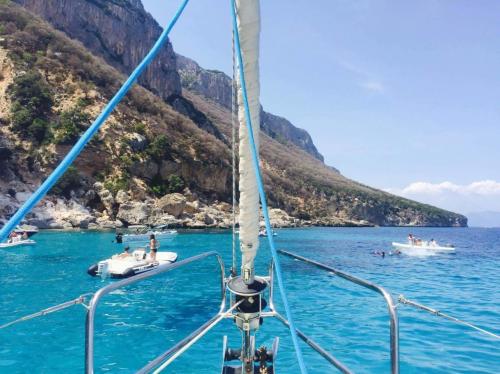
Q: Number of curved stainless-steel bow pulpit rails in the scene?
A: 2